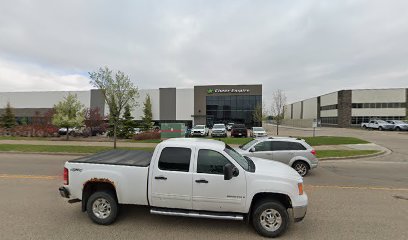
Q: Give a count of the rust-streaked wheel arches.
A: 1